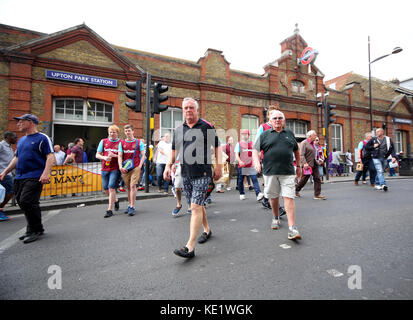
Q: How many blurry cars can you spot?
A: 0